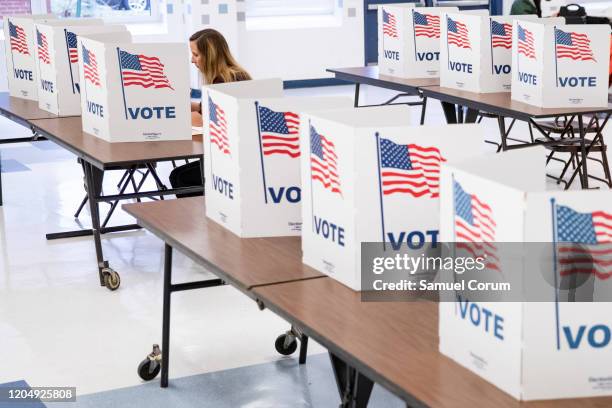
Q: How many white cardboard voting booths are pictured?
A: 9